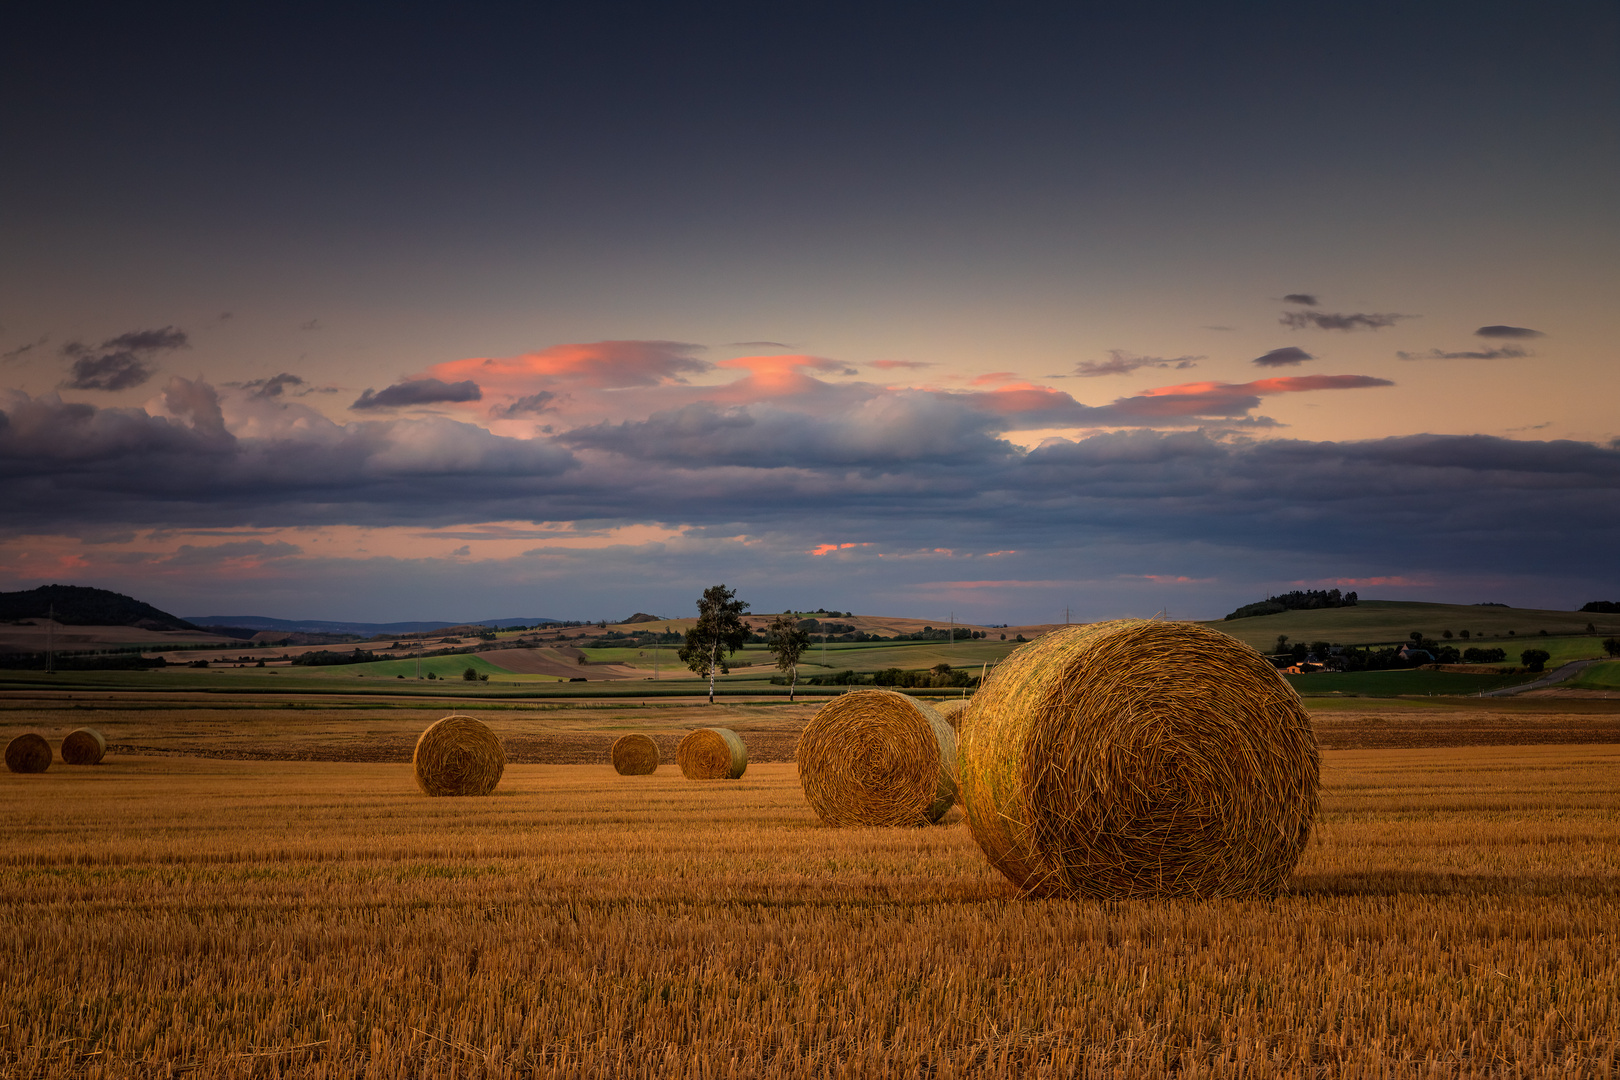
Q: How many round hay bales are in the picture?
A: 8